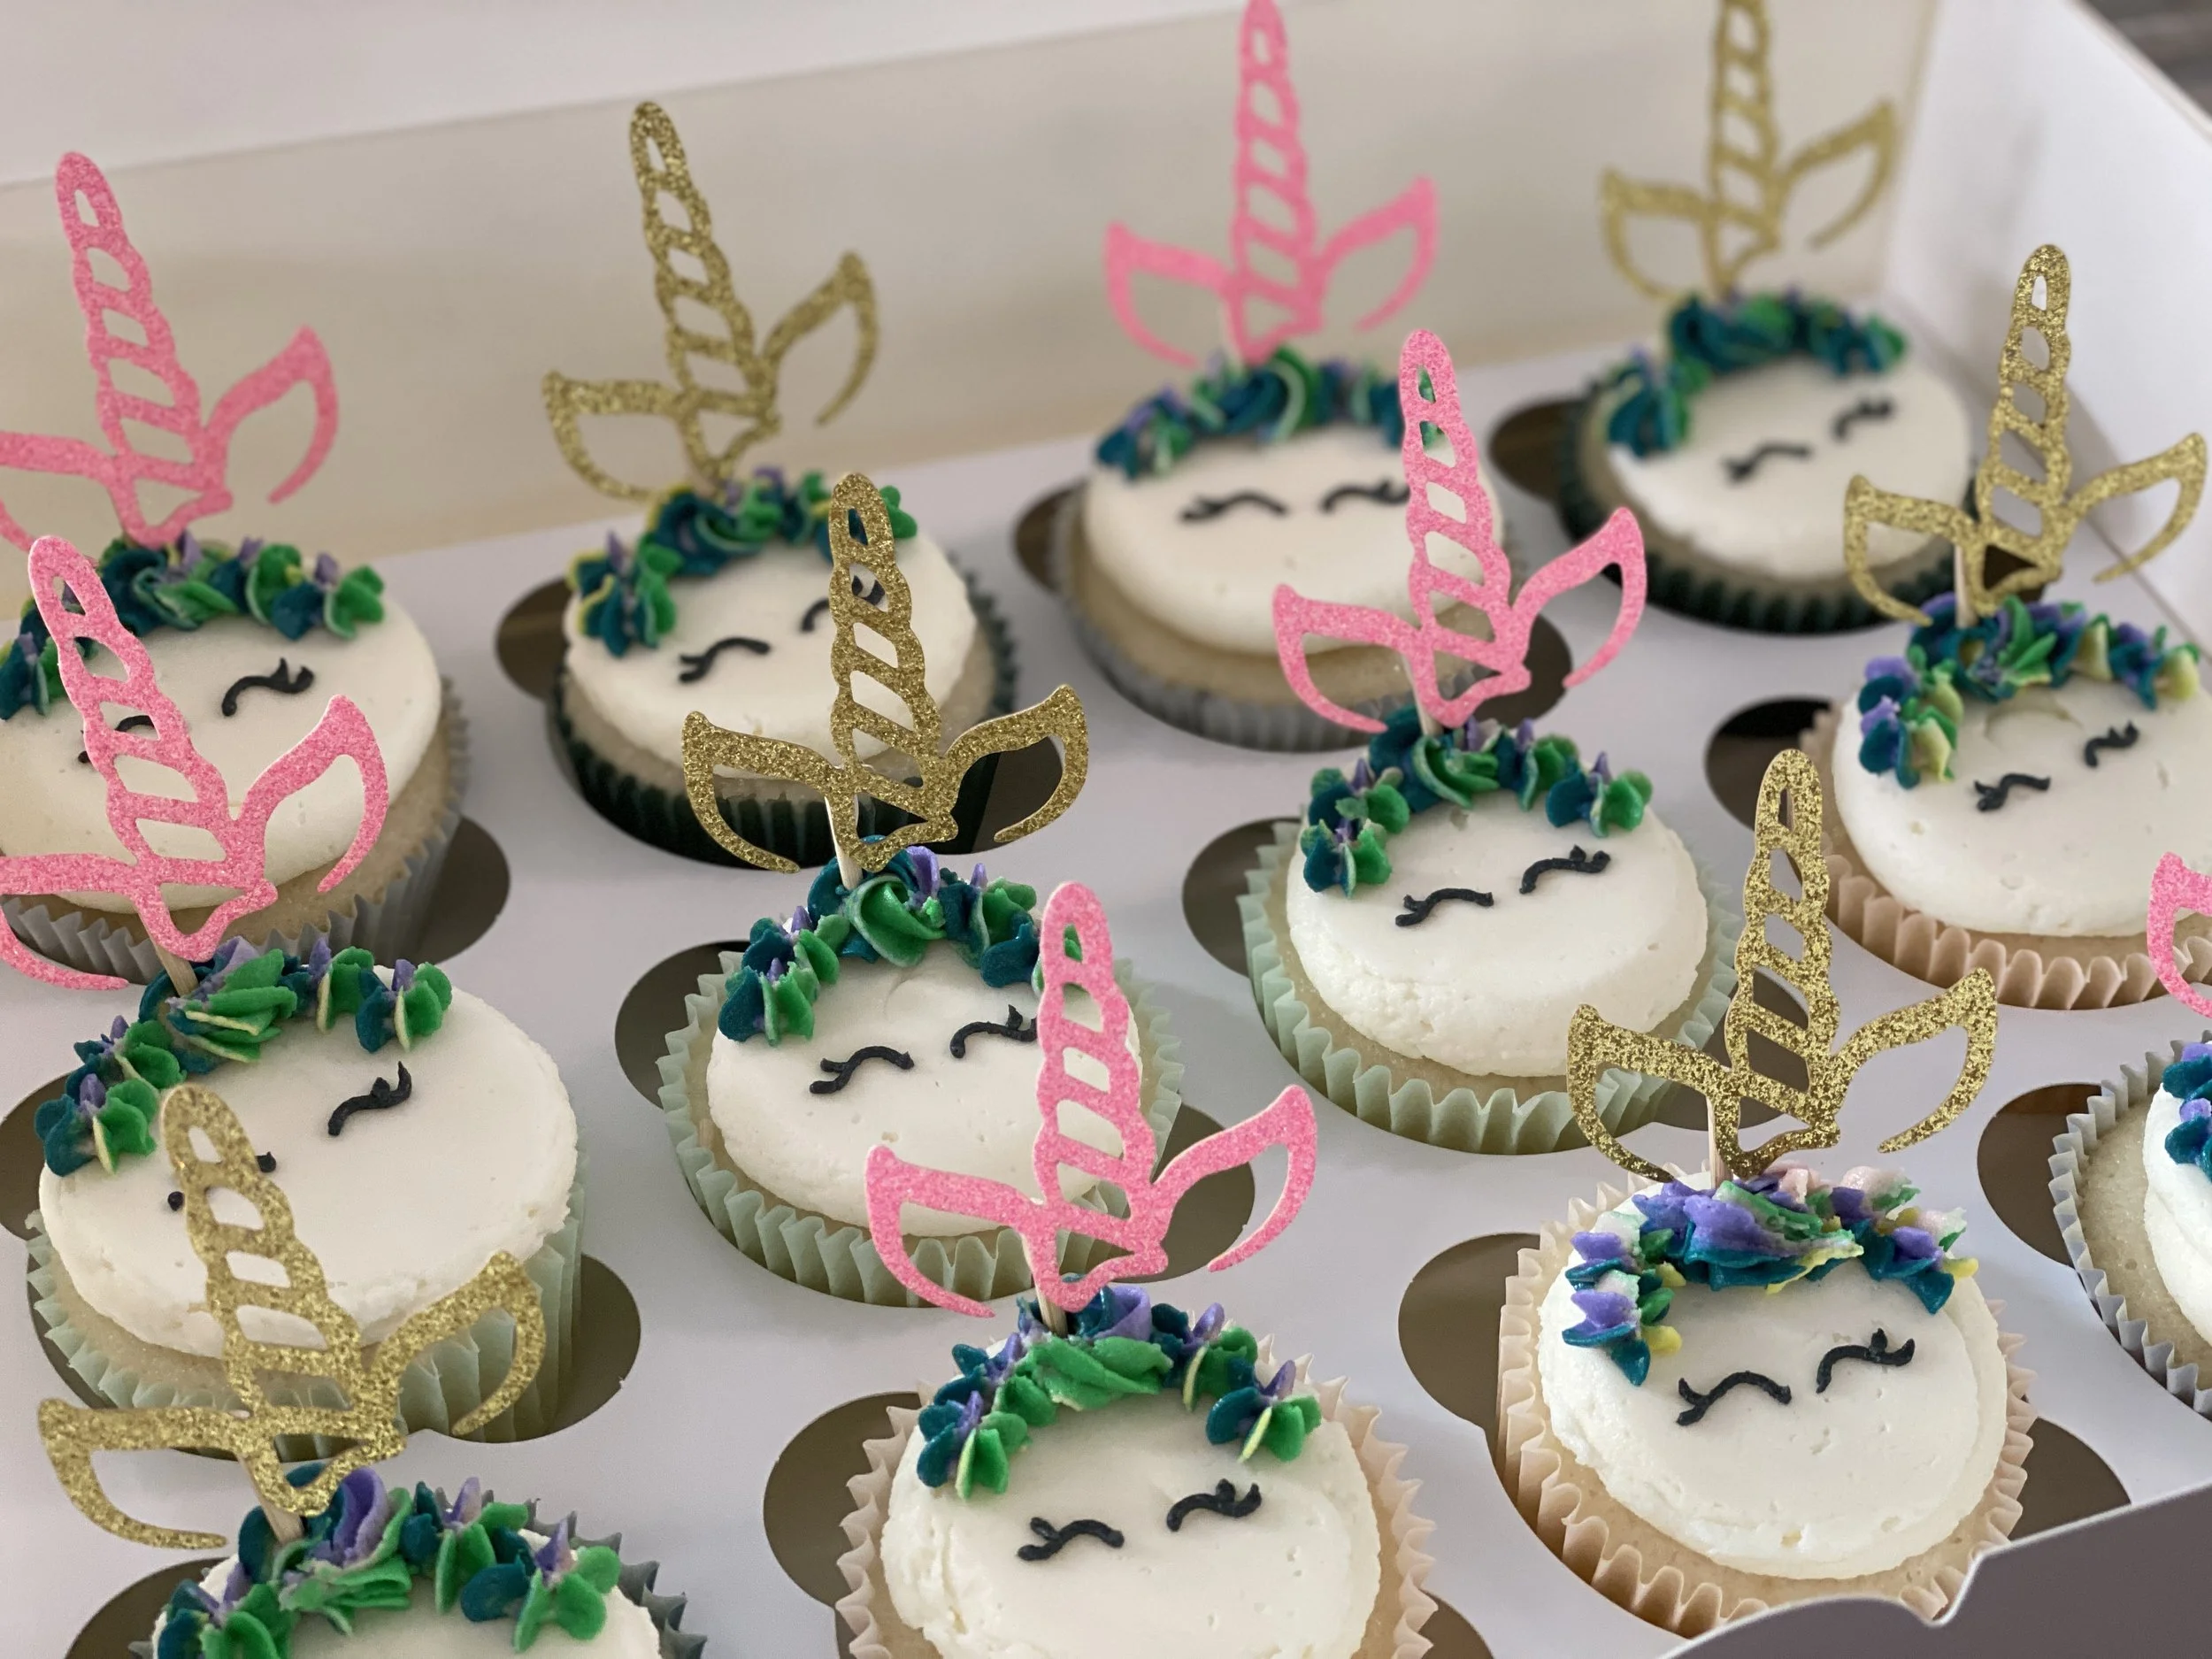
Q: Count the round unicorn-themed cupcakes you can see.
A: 12